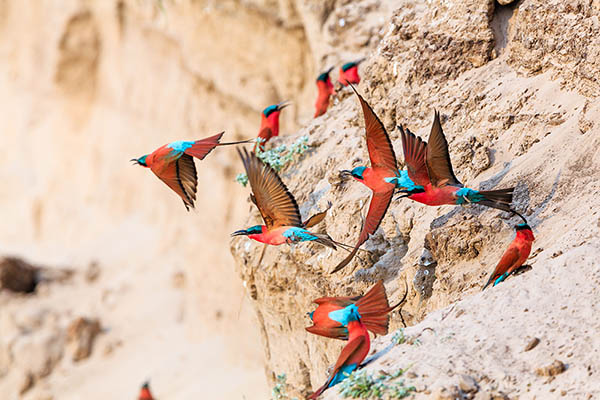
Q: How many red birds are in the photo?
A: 11